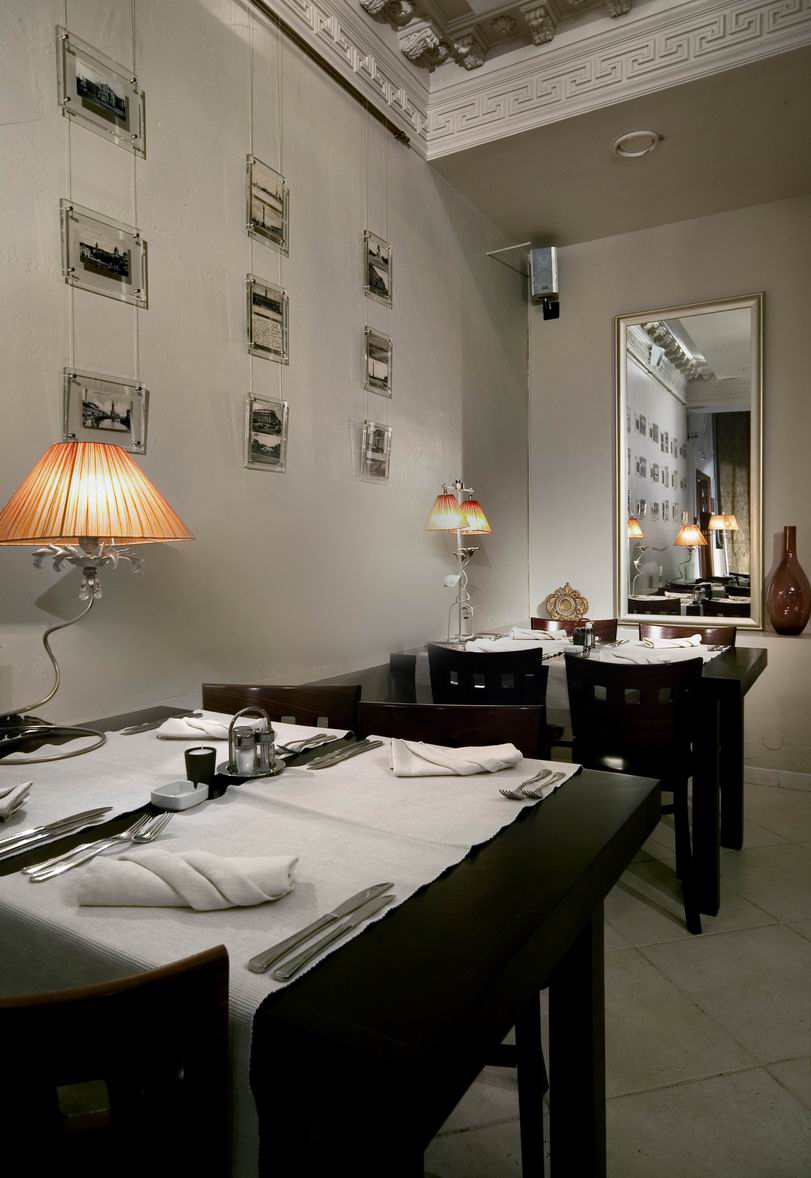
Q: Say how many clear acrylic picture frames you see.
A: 9